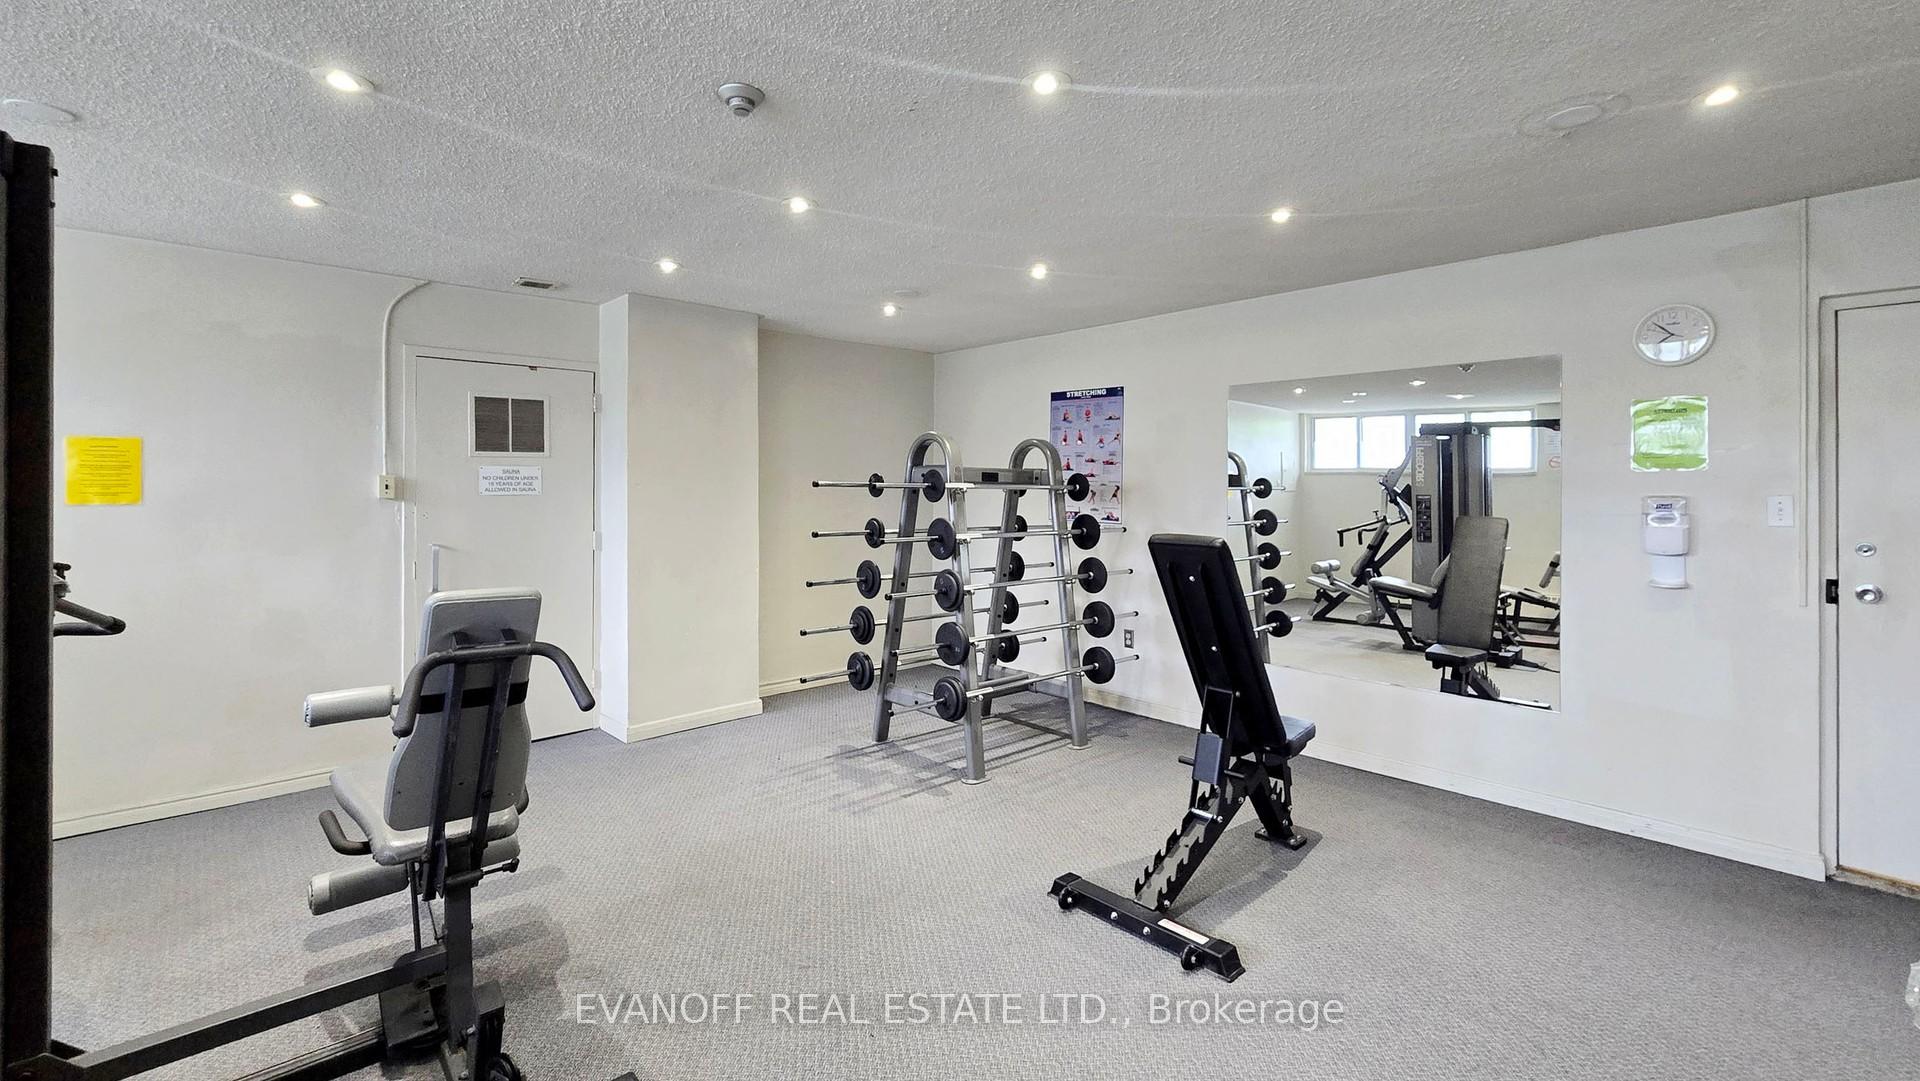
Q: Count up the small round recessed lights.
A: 9